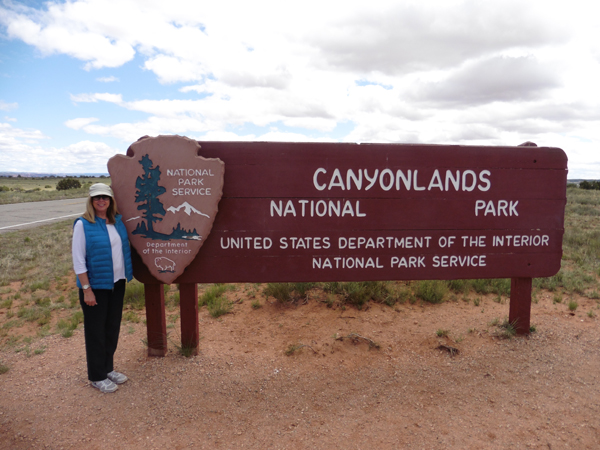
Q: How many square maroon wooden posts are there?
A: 3